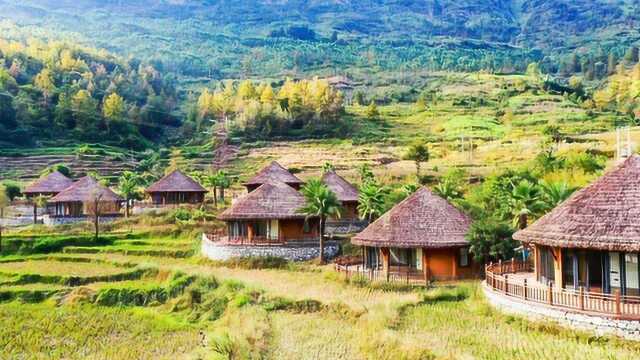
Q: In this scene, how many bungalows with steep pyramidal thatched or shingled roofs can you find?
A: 8